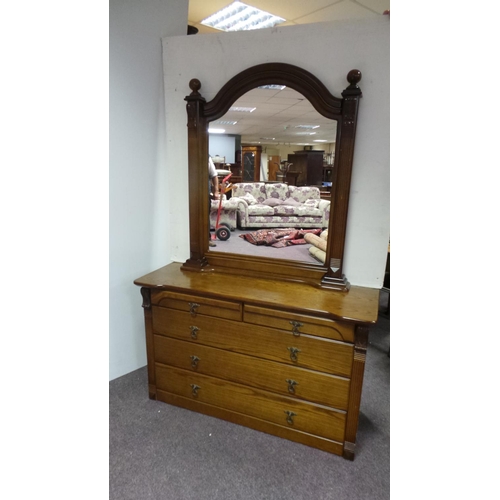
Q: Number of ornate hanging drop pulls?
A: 8